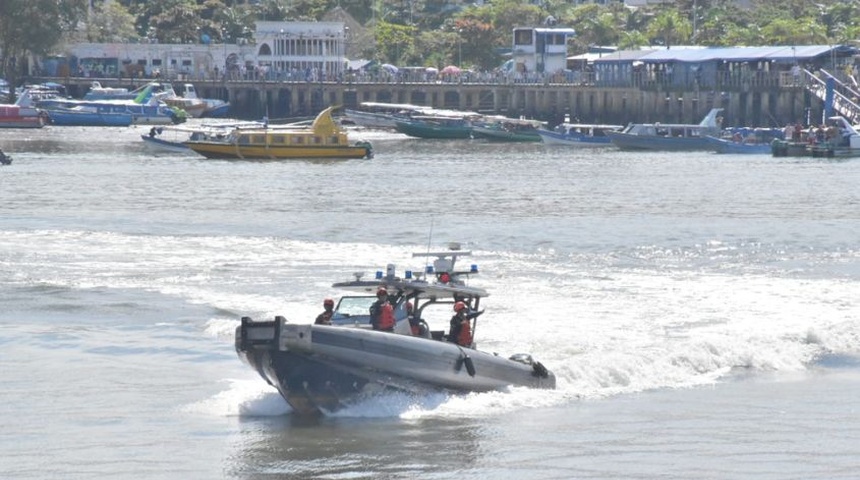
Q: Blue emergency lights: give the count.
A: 4